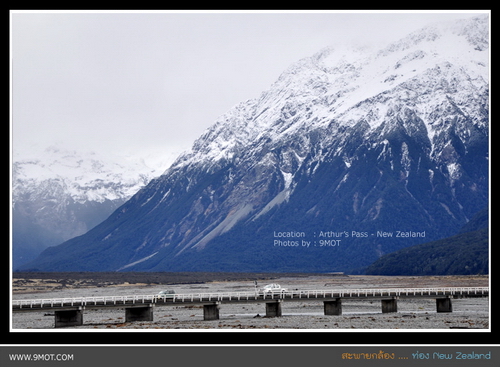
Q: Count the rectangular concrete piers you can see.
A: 7